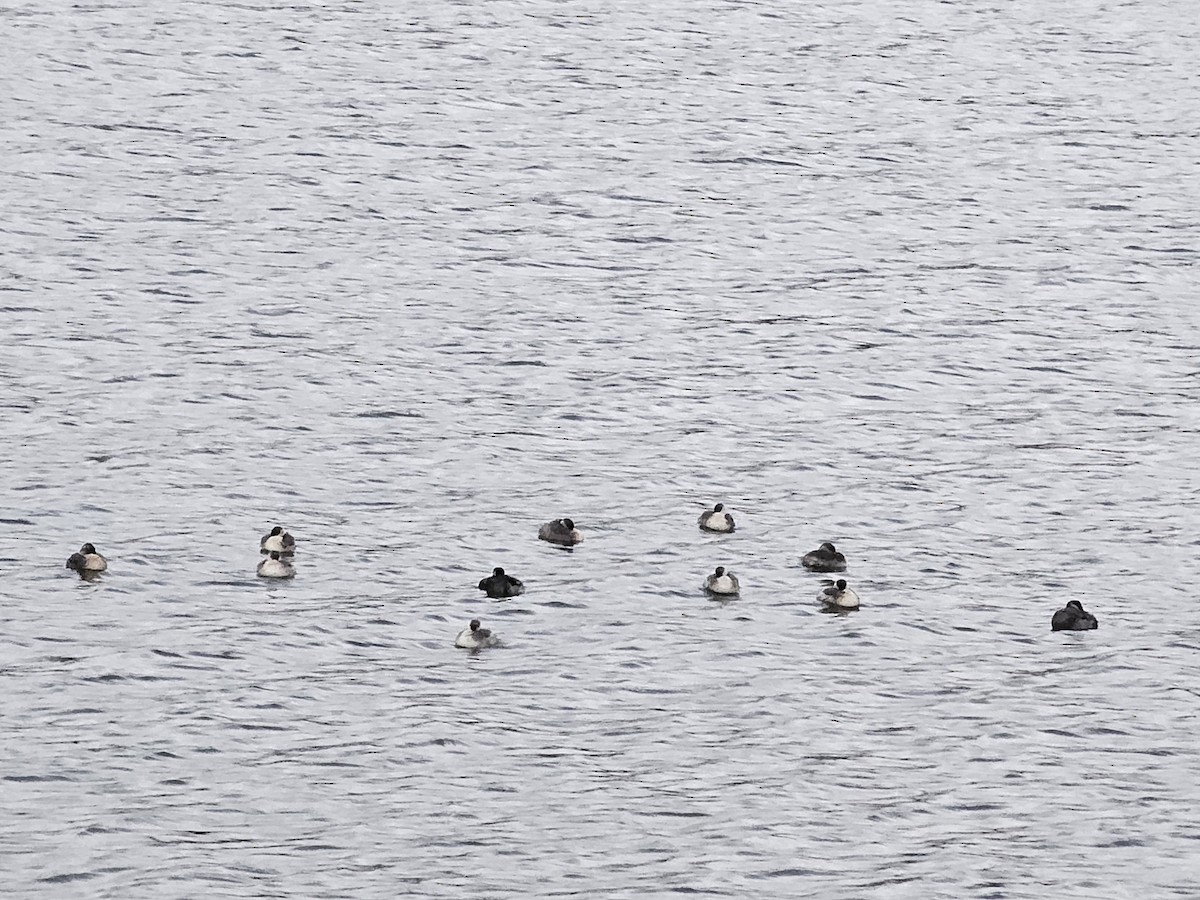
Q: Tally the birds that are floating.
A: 11